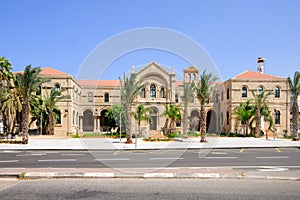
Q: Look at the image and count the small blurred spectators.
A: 0